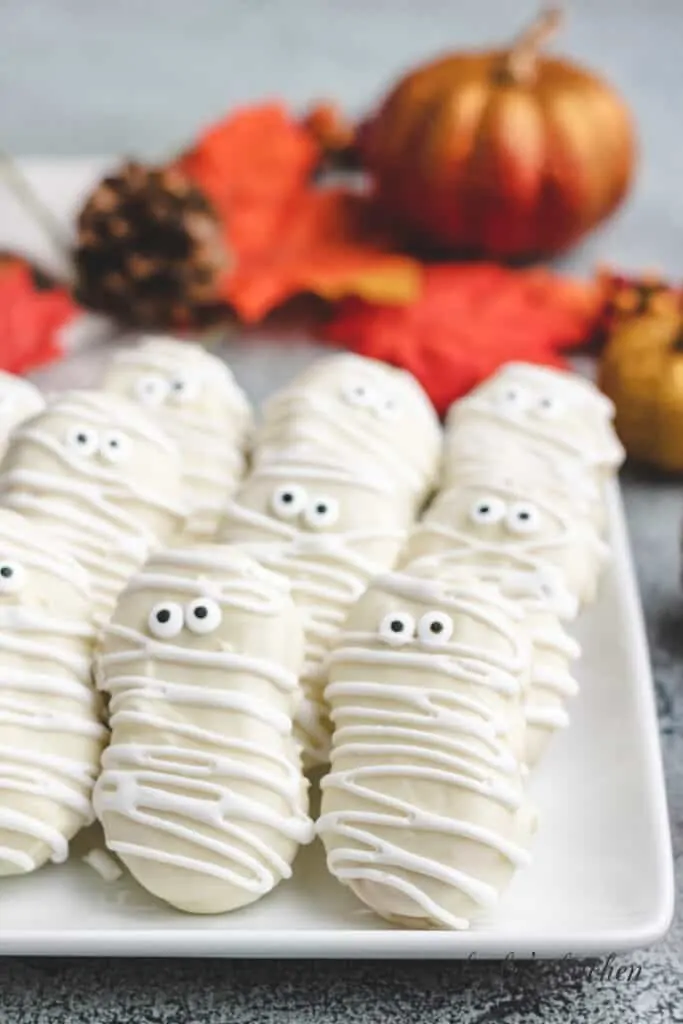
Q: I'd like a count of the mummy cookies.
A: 10